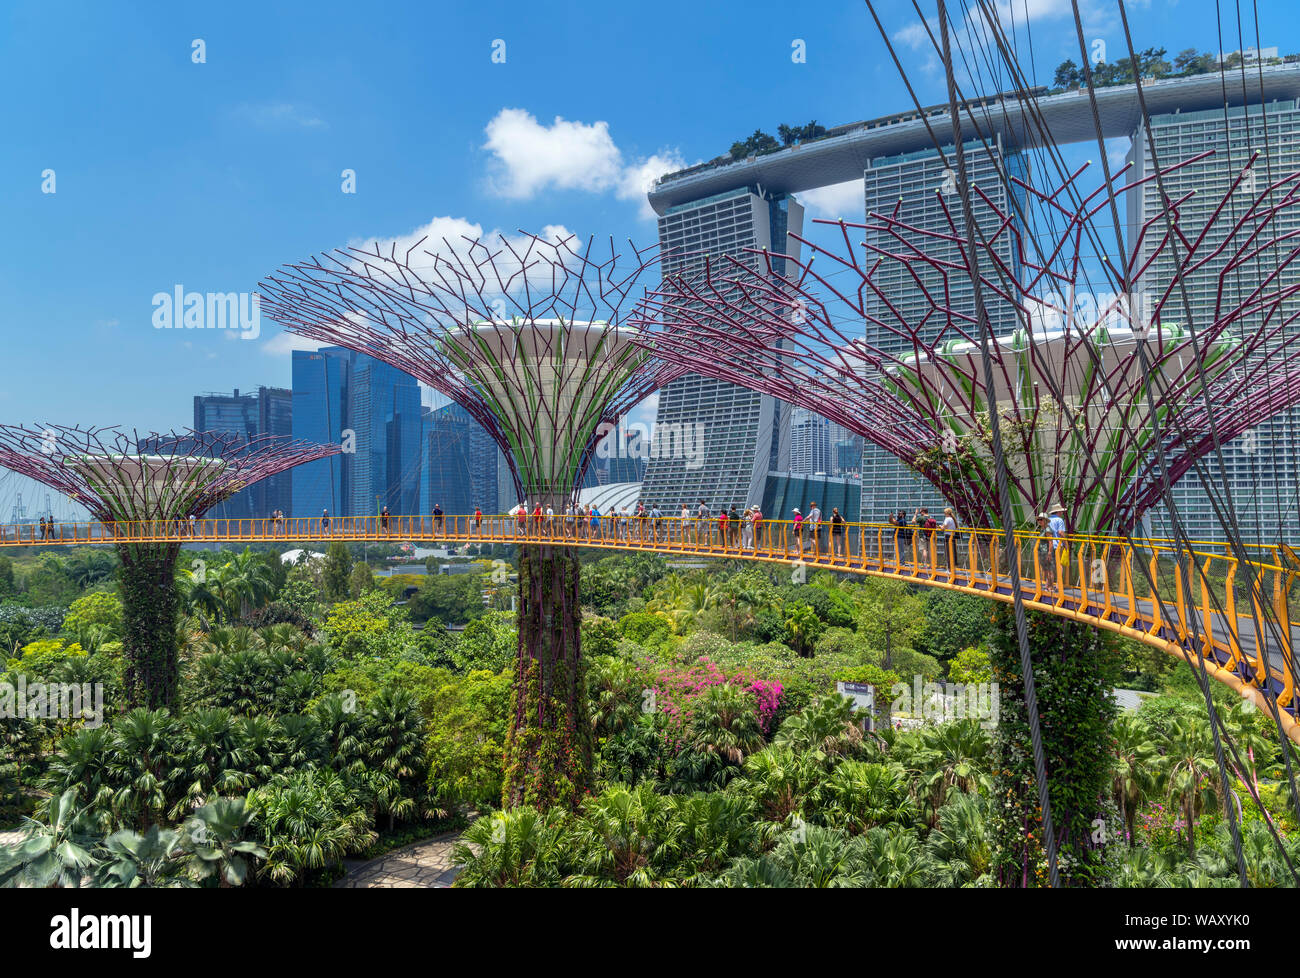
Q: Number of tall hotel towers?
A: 3